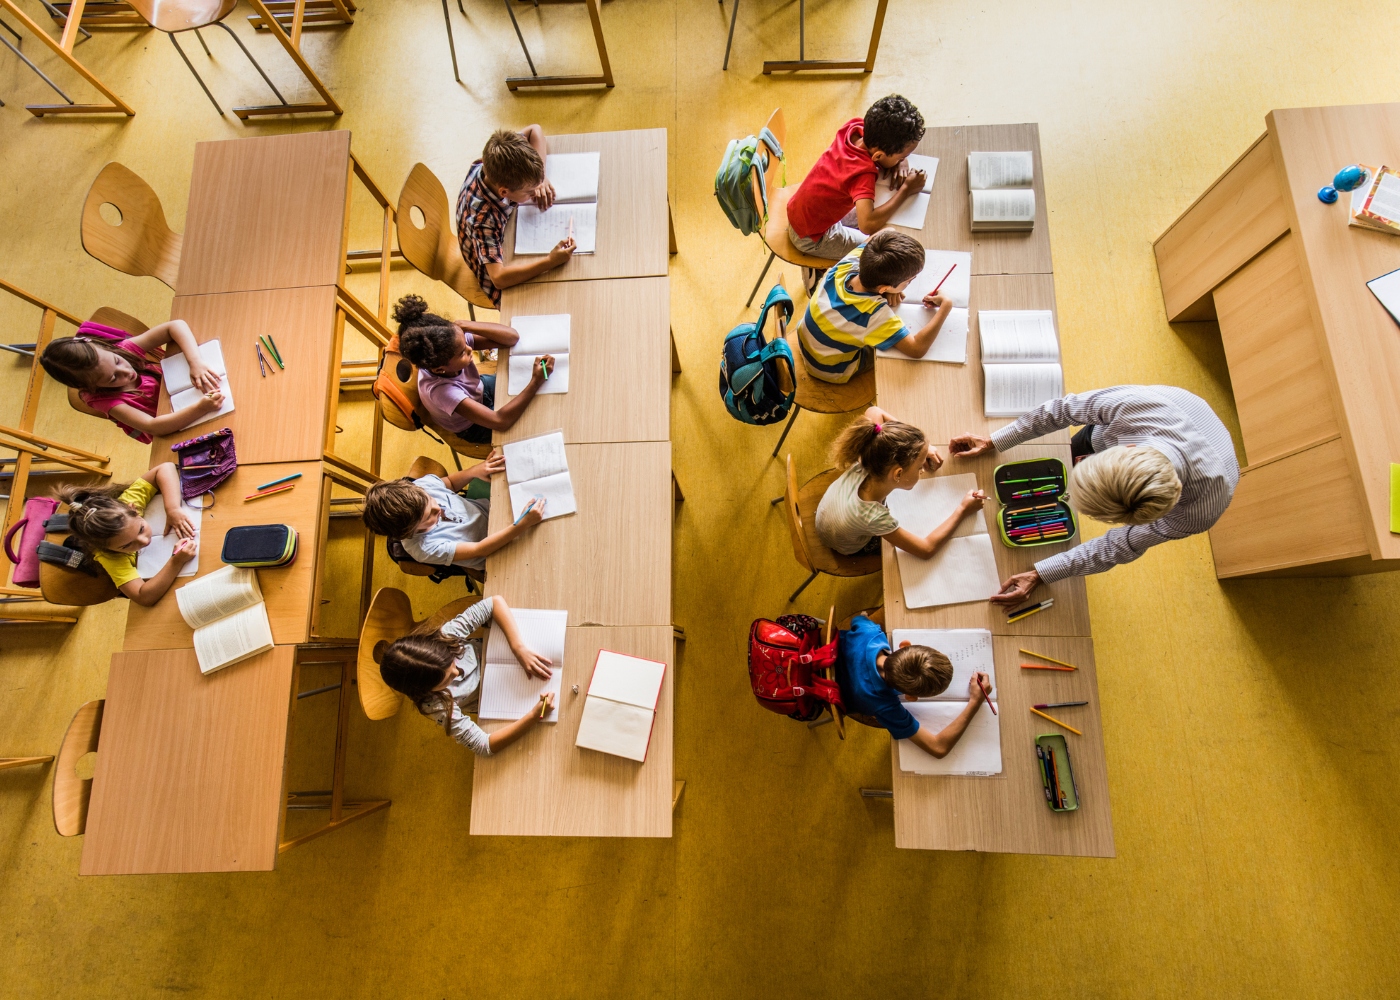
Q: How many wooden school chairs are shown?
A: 13